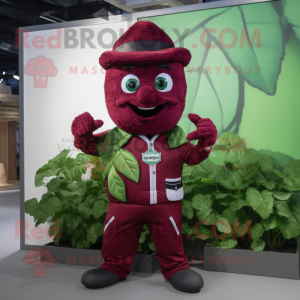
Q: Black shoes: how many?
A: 2